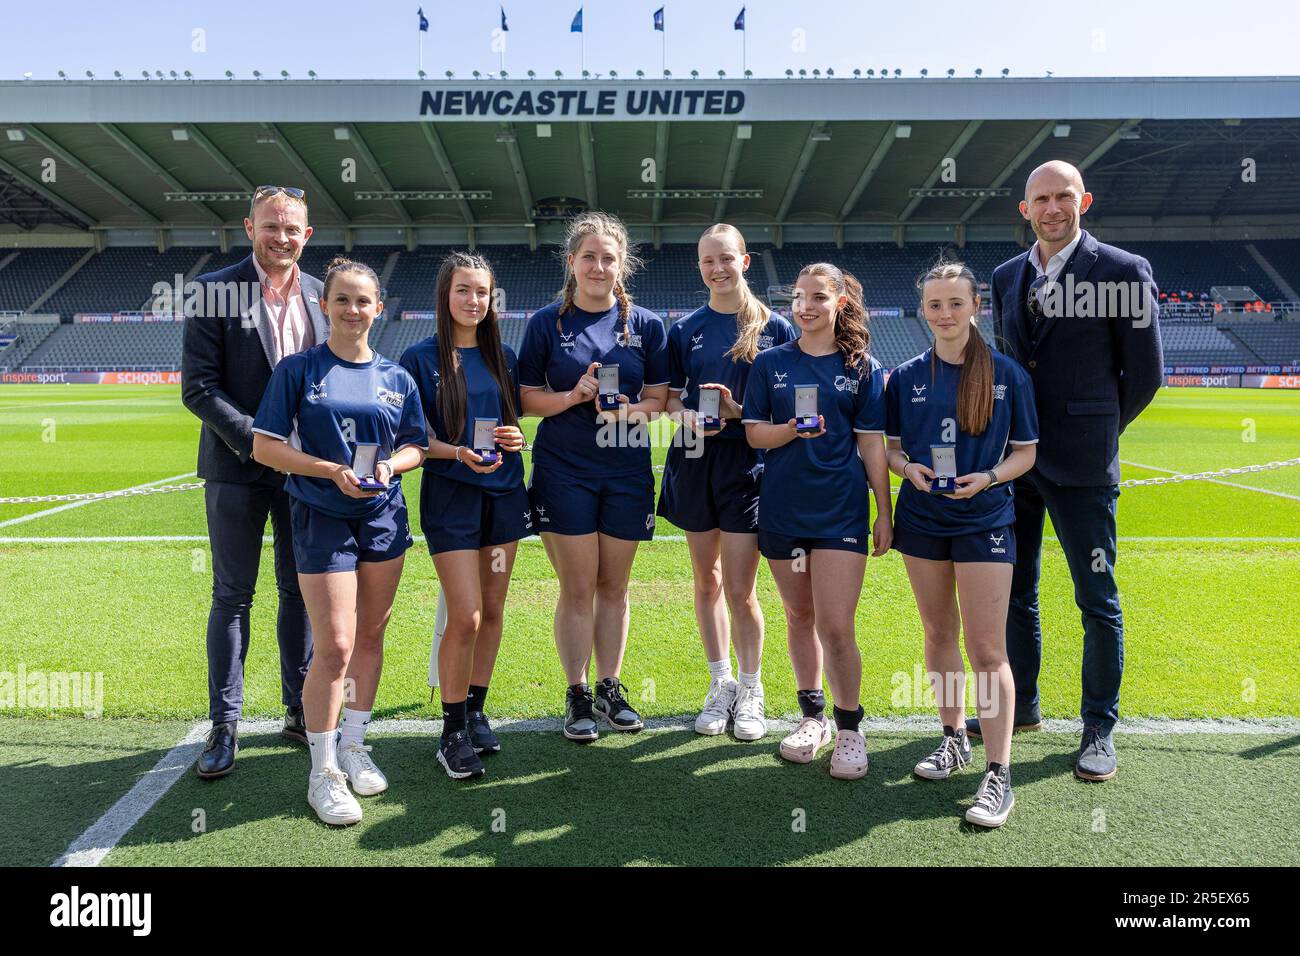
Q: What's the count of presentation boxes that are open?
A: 6